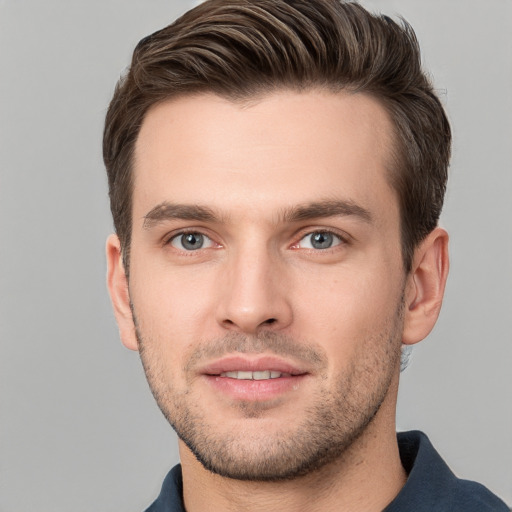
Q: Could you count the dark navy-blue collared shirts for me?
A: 1